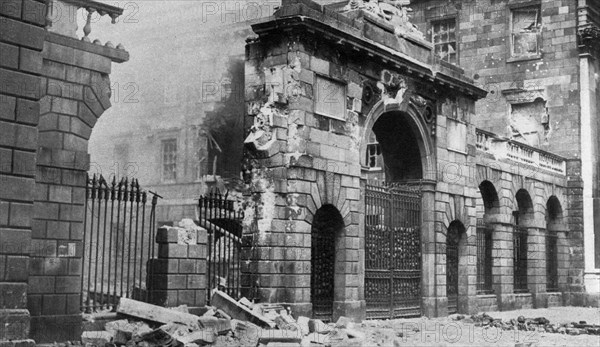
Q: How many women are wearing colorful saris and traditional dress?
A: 0